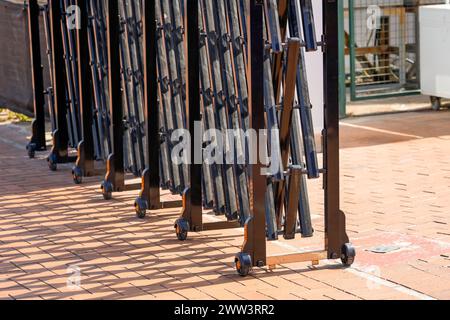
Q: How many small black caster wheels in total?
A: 8